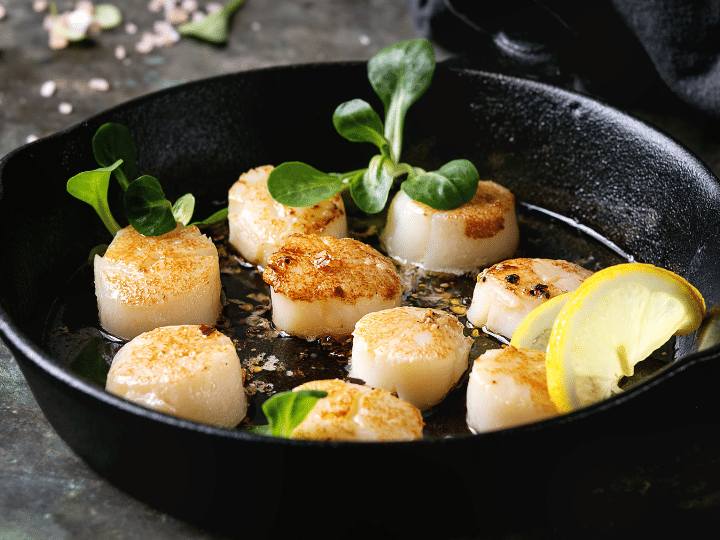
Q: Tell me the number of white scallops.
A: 9